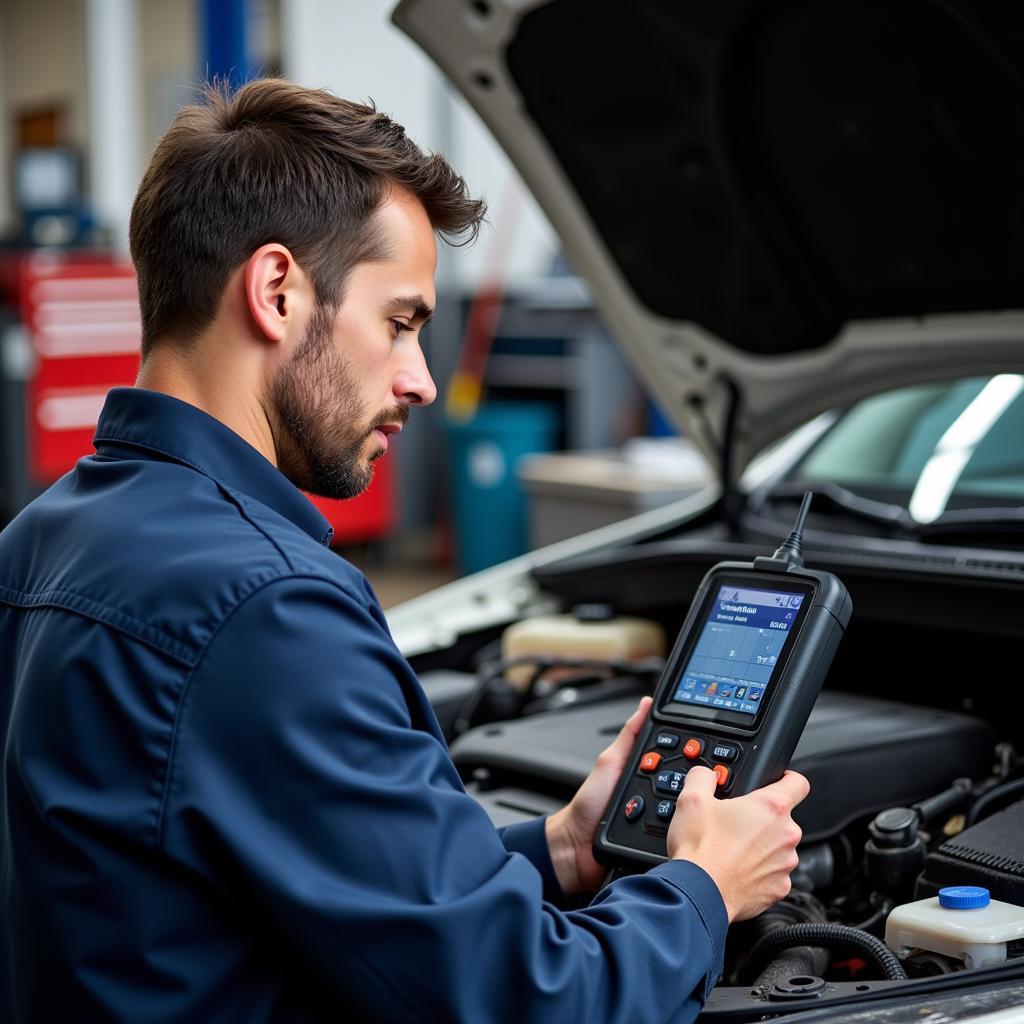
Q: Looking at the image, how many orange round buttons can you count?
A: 3